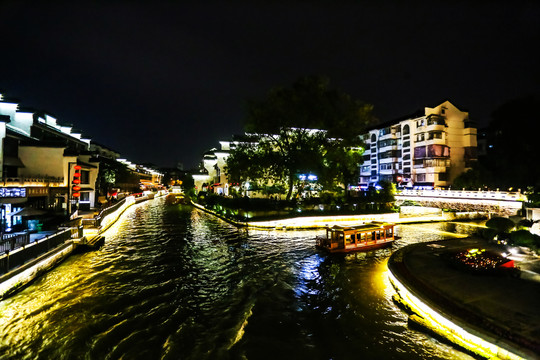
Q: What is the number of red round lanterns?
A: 5